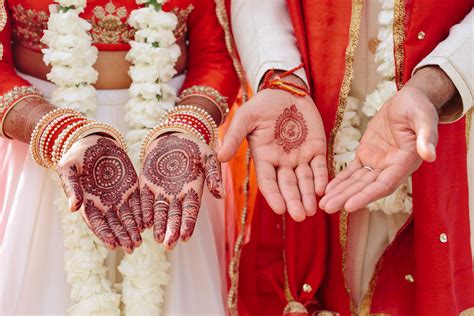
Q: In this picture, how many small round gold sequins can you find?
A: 4